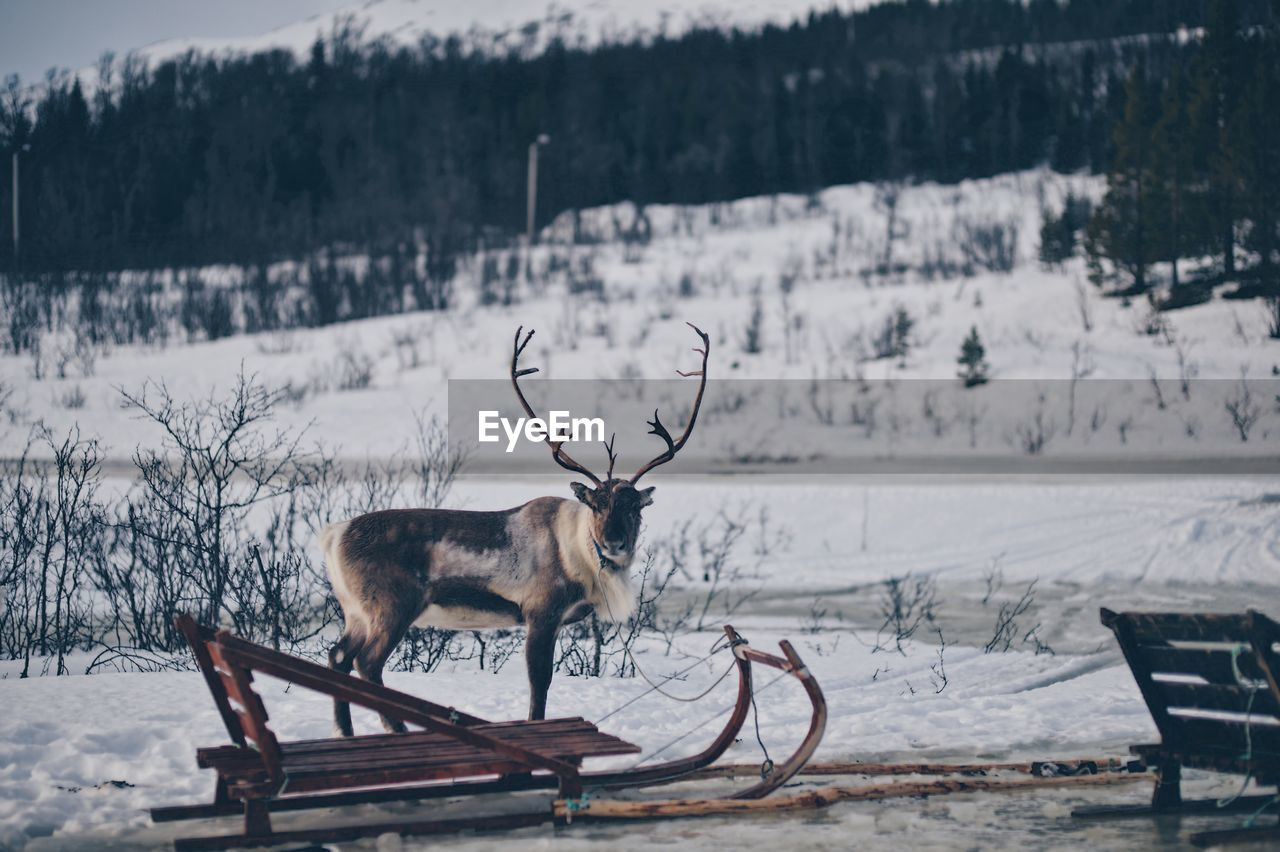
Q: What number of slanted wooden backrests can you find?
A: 2